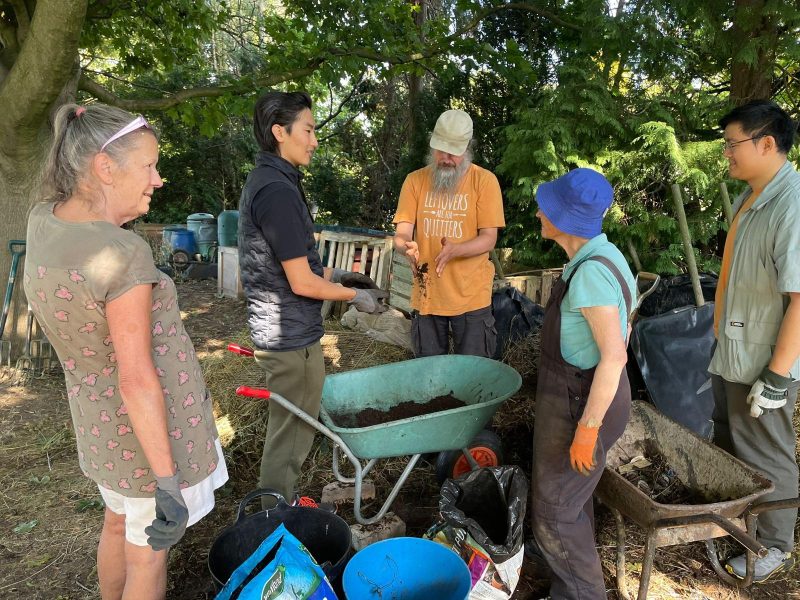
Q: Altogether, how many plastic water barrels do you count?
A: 4